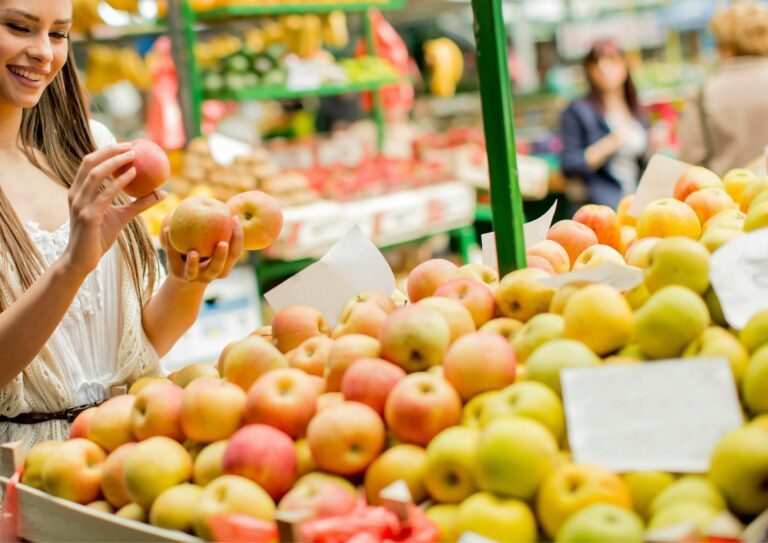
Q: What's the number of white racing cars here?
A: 0